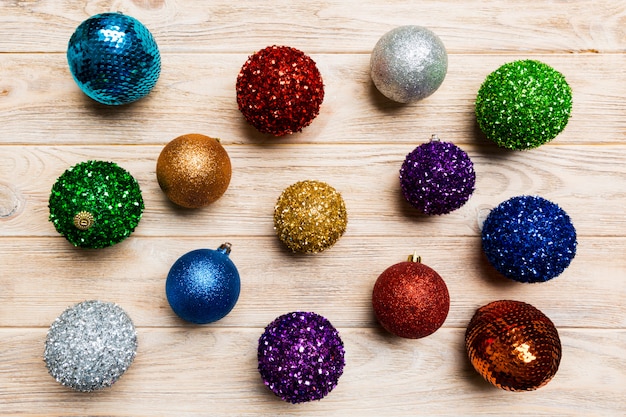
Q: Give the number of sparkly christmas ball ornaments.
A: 14